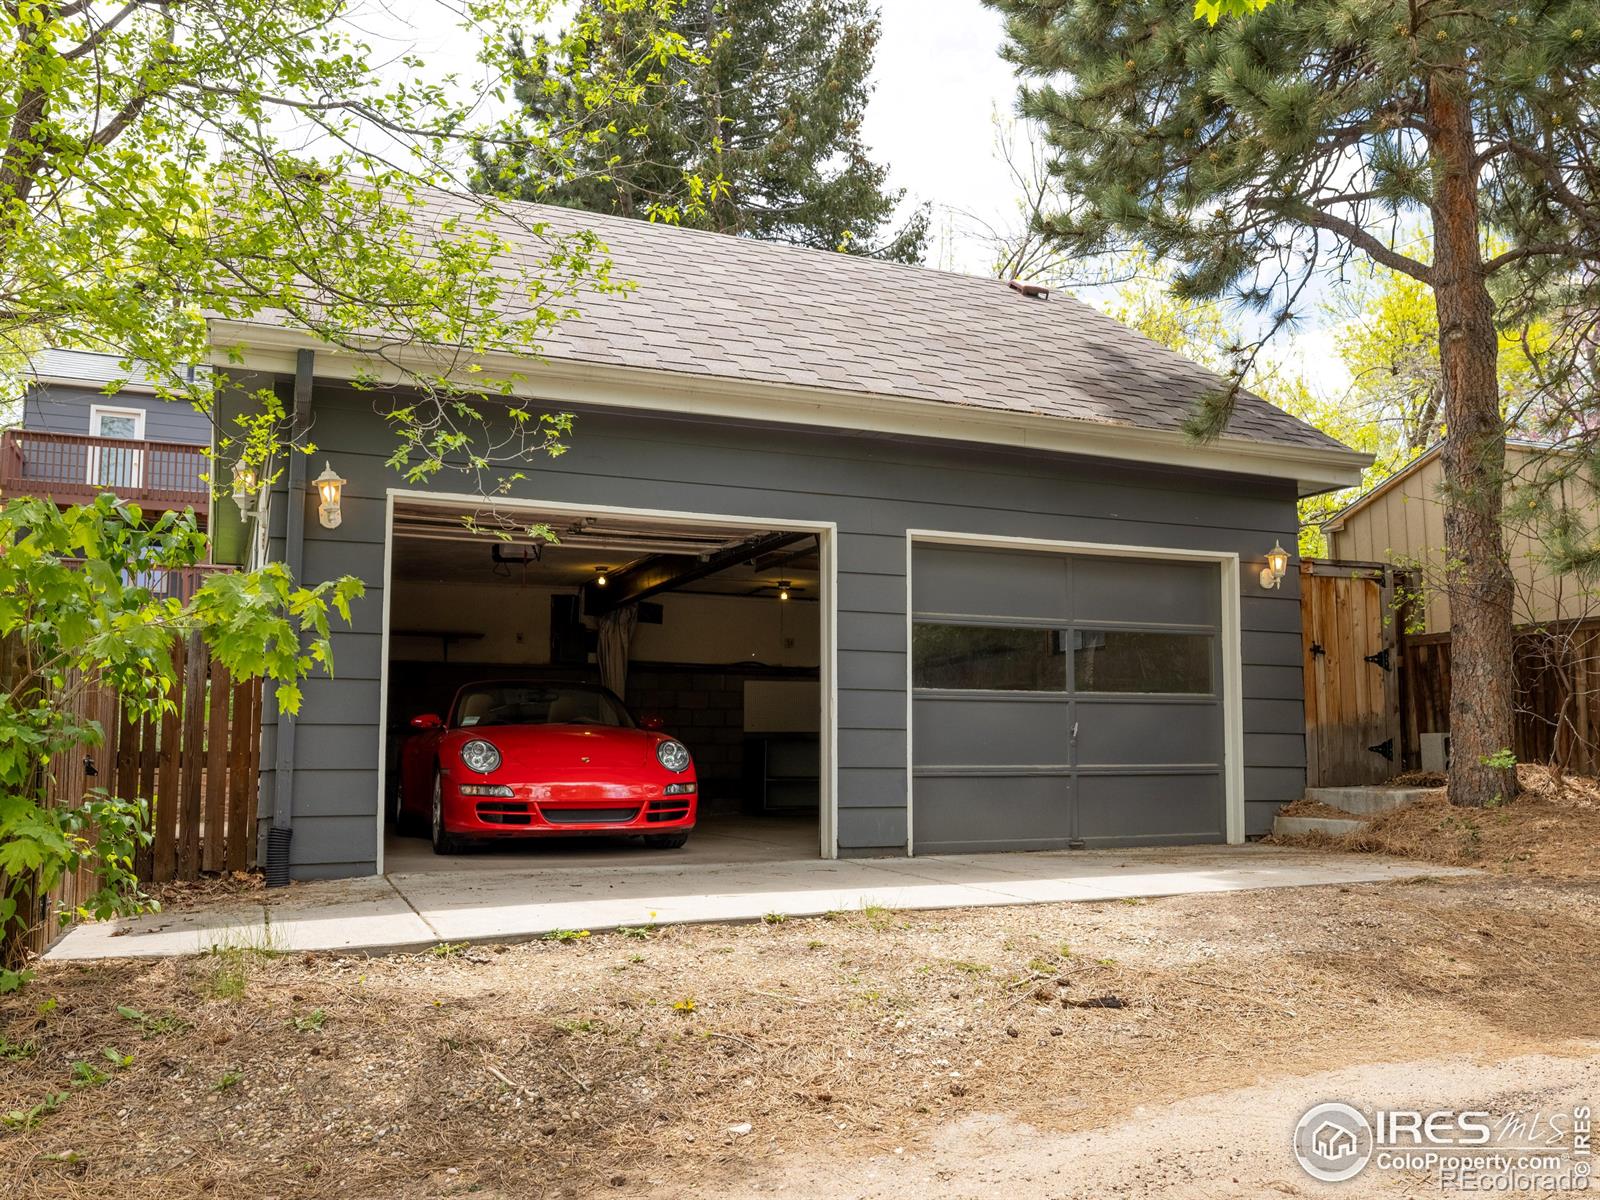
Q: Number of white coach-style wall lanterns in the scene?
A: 3